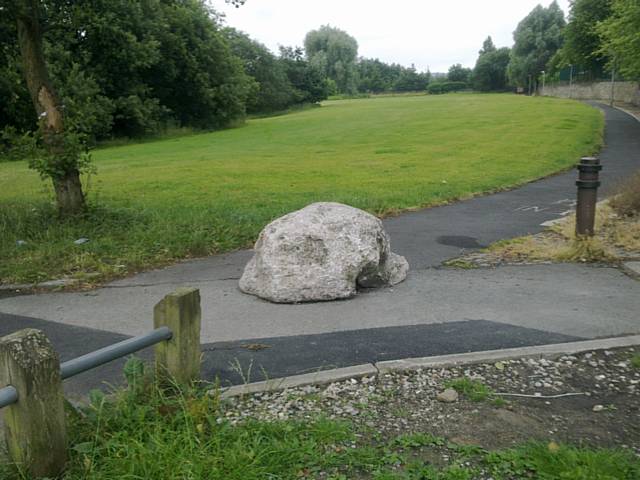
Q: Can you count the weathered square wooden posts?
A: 2